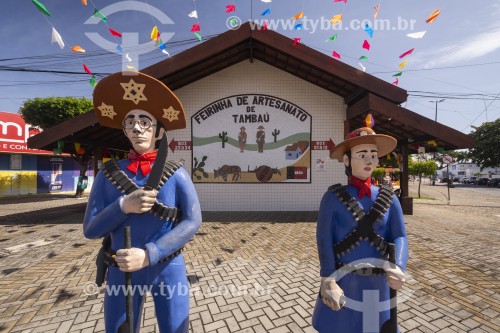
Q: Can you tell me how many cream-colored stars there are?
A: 3